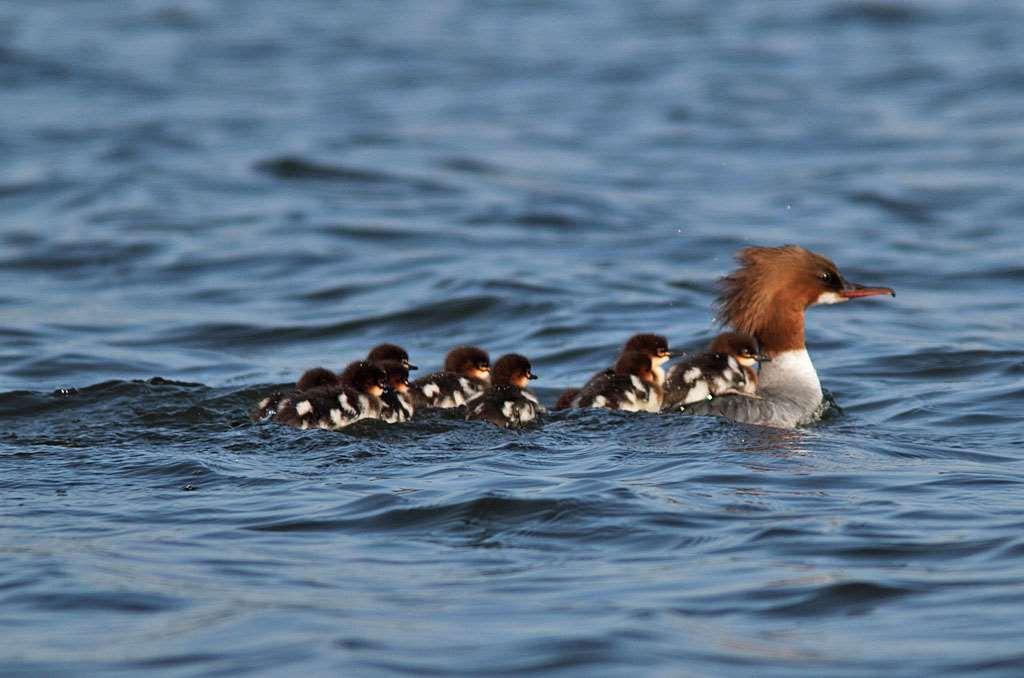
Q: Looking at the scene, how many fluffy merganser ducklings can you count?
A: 9